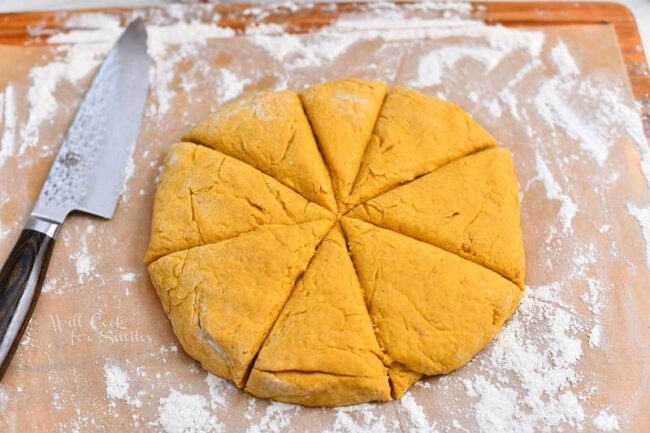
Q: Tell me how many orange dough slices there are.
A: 8